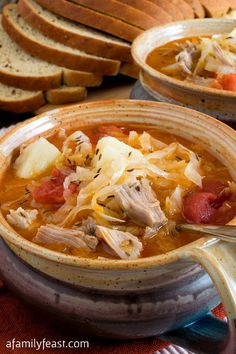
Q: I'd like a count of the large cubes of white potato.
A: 2